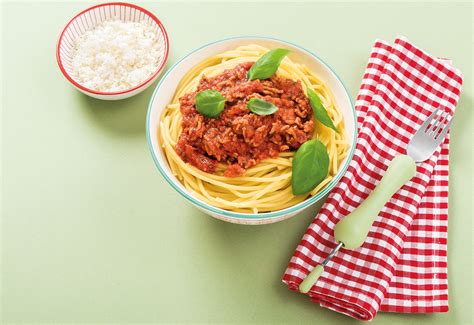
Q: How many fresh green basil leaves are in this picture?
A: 5